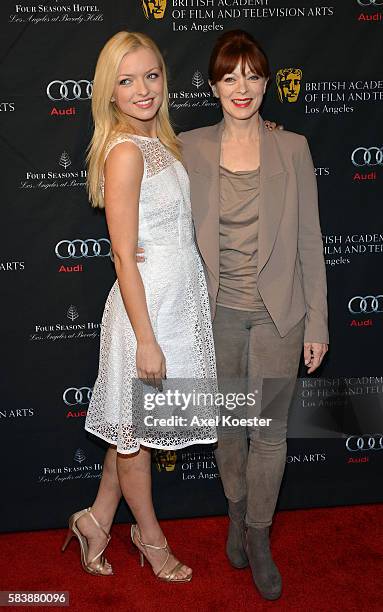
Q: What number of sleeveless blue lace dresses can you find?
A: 0